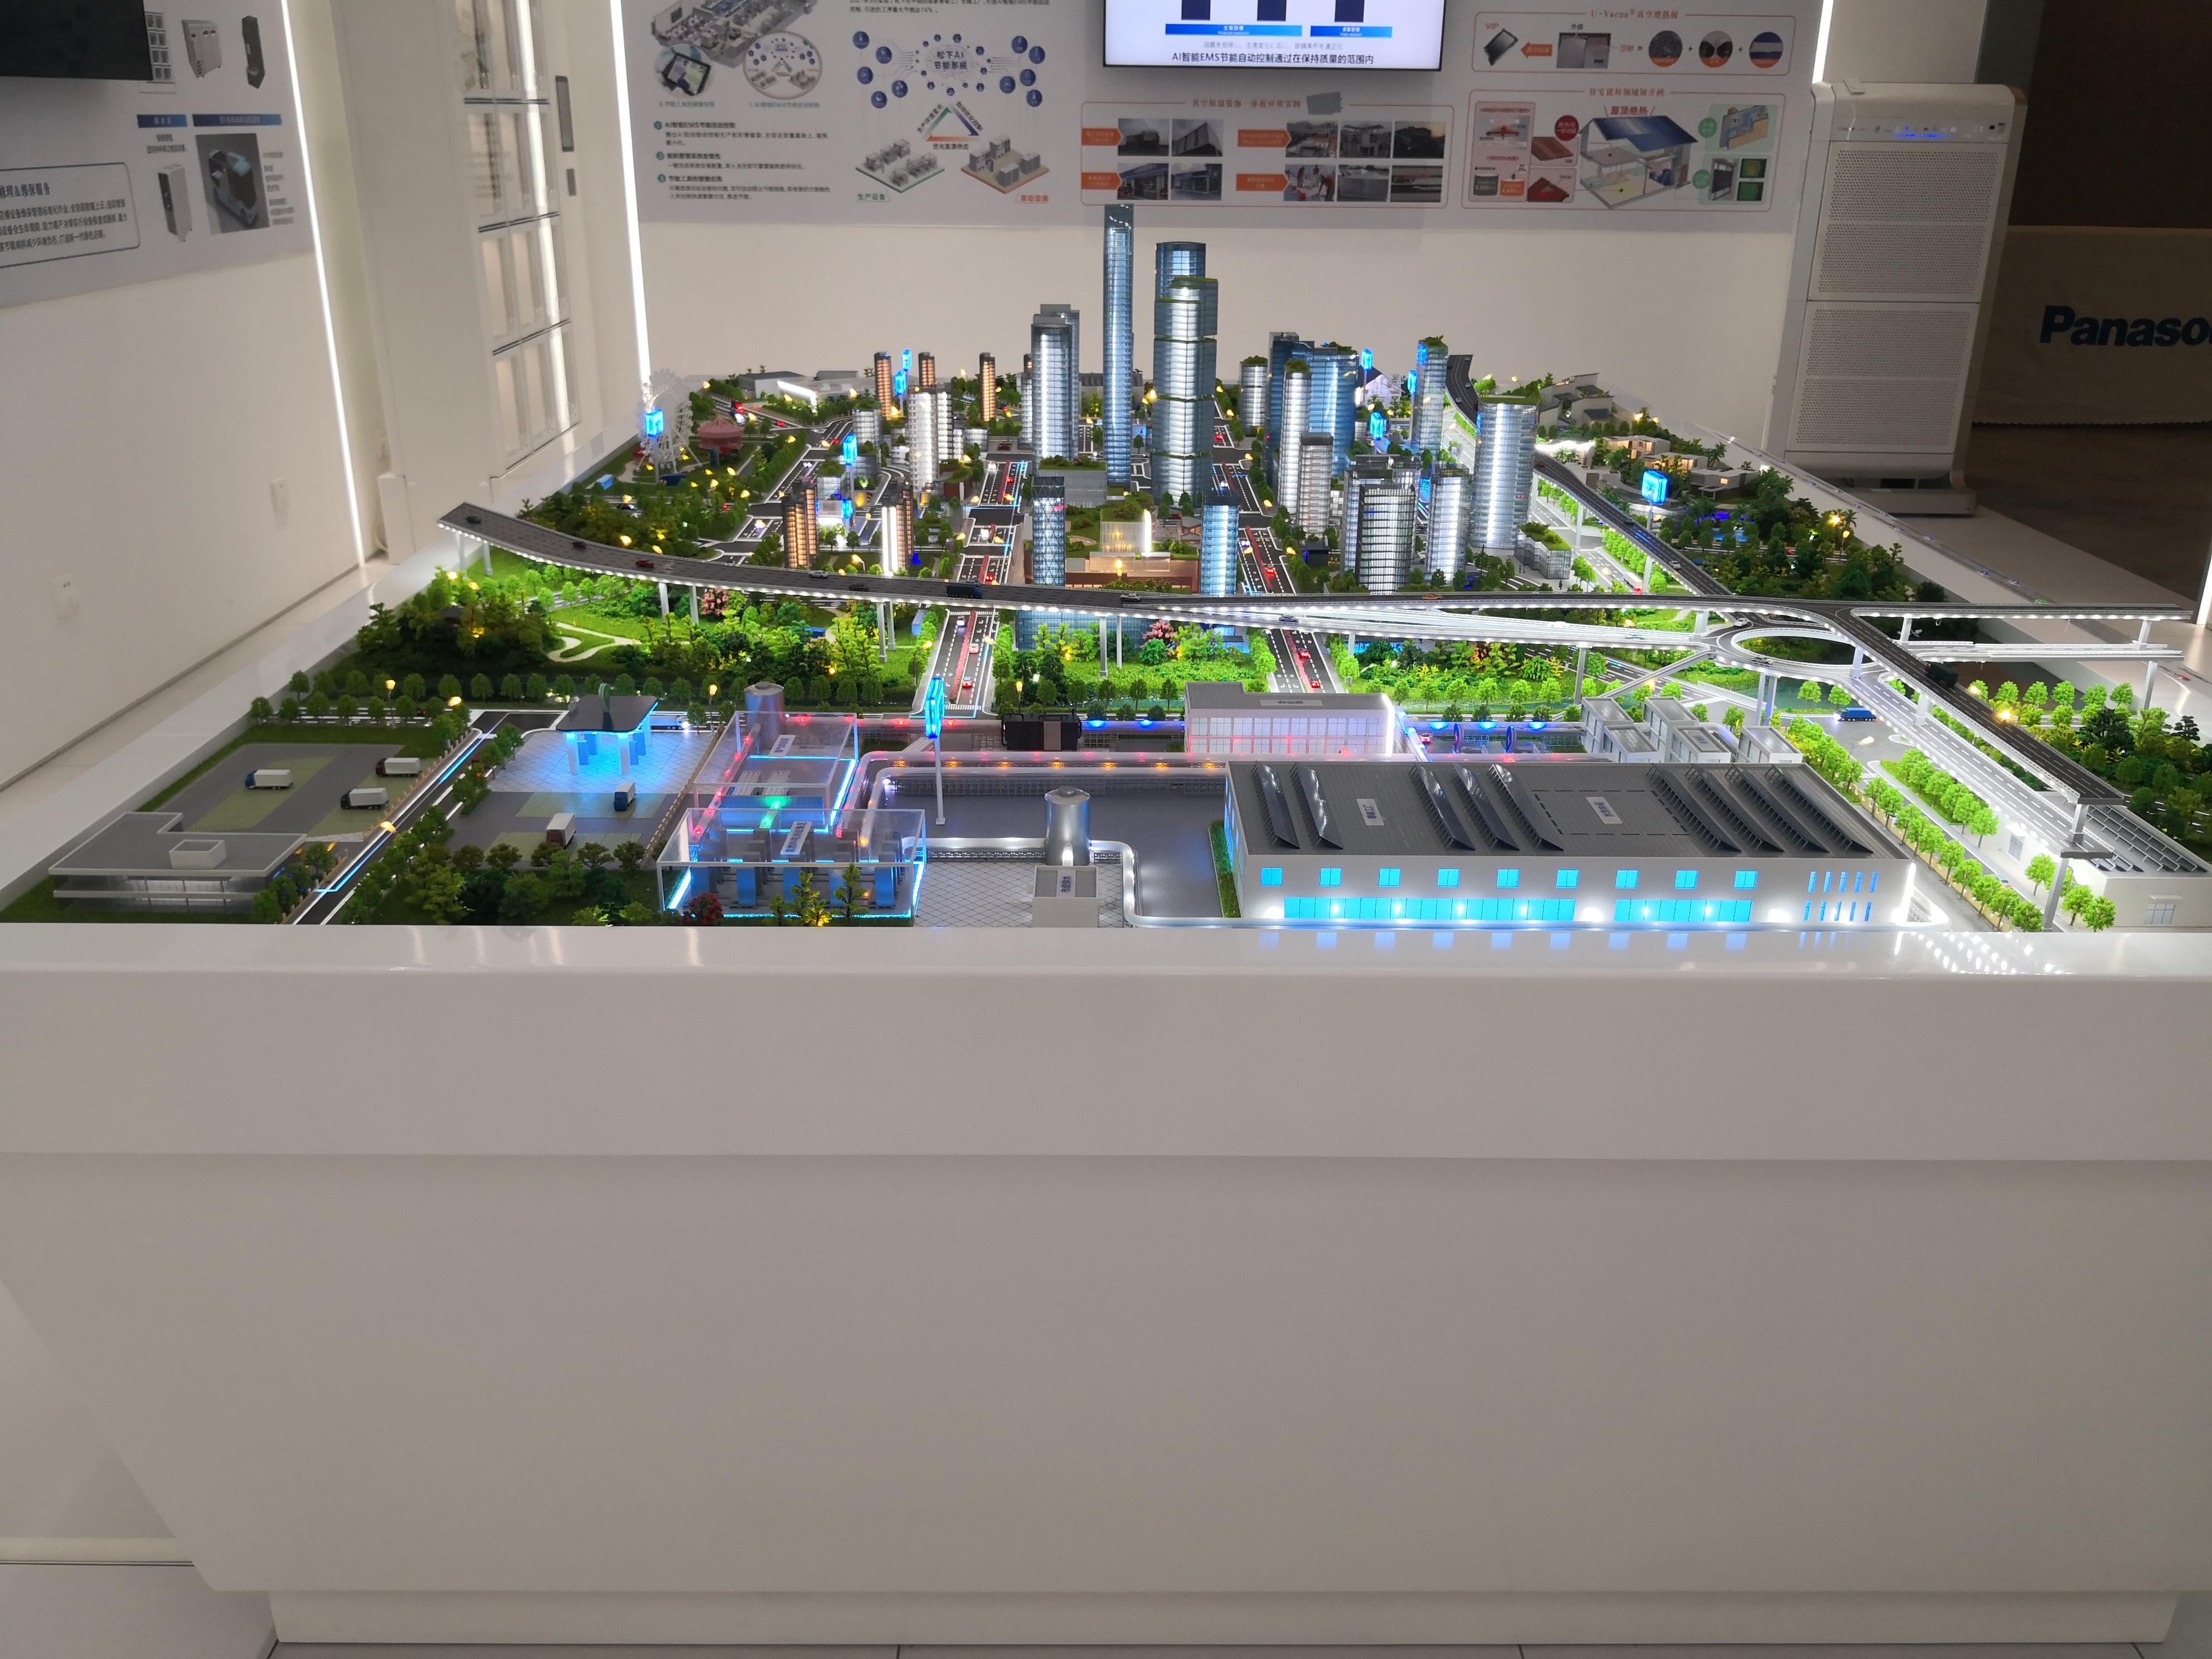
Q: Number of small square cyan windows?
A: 9